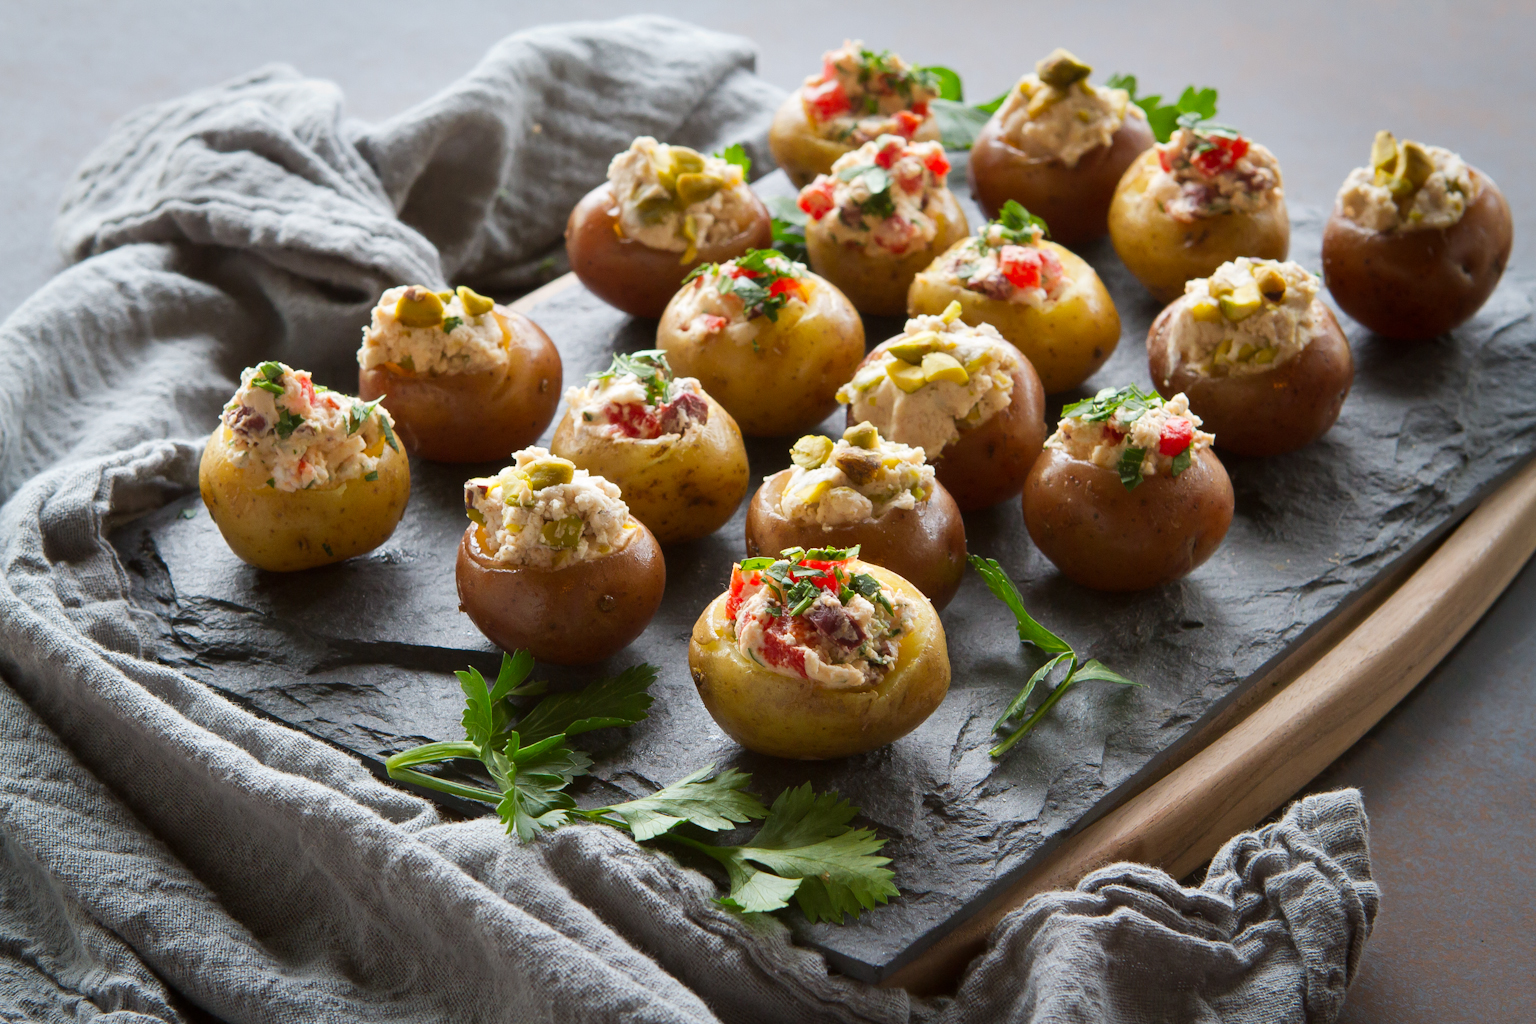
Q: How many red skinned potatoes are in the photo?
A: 9